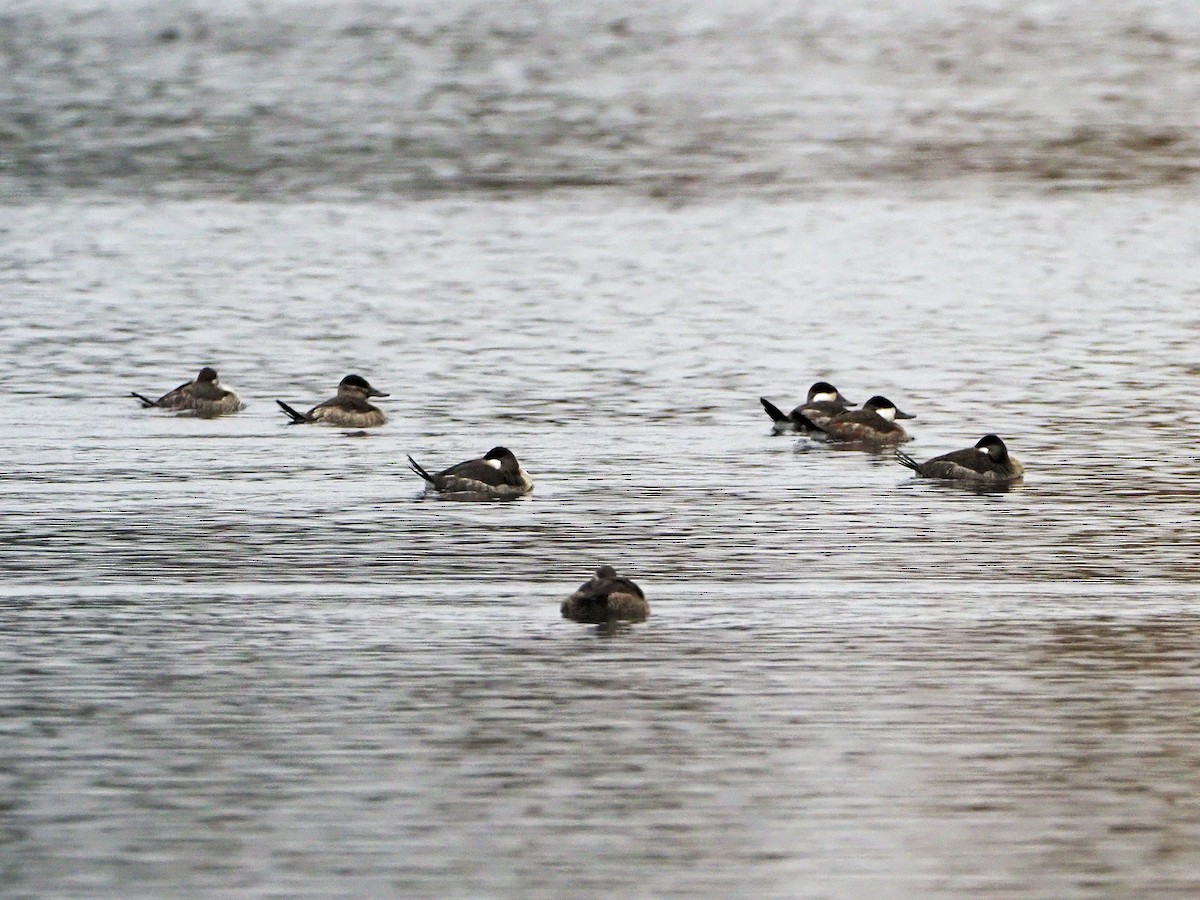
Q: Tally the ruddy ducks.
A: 7